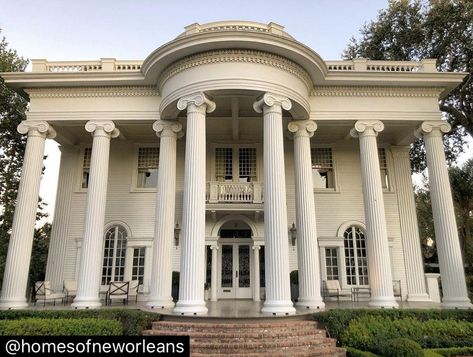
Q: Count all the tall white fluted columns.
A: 8